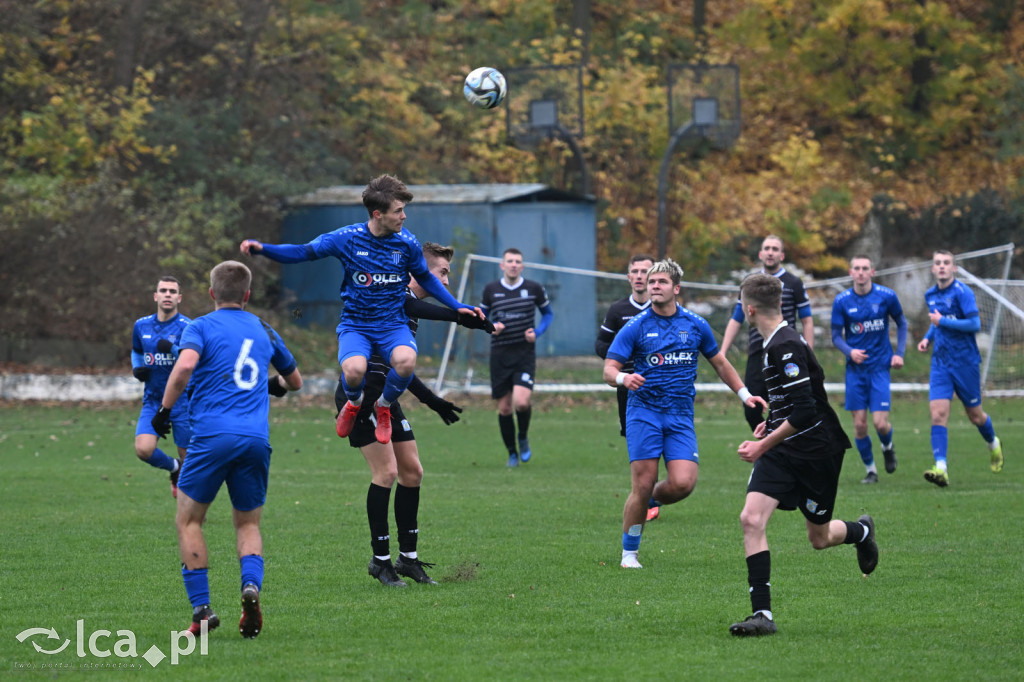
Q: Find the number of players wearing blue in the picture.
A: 6